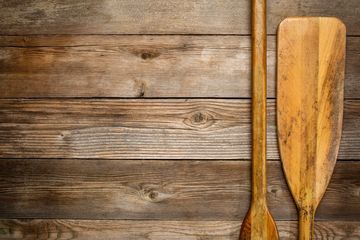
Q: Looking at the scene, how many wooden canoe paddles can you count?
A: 2